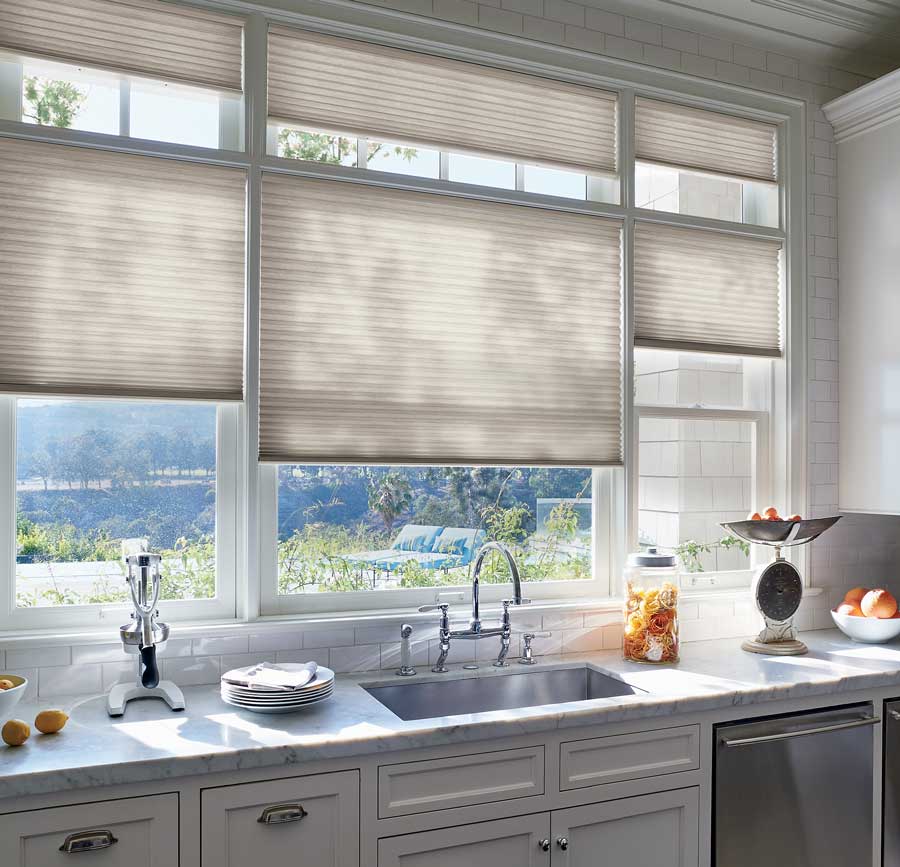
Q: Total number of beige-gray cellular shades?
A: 6